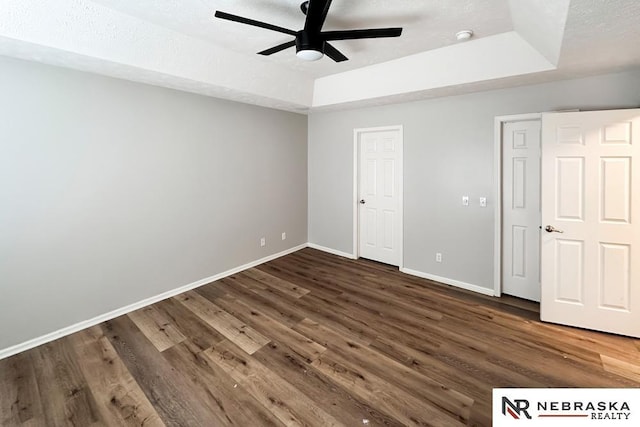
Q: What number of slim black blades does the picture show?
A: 5